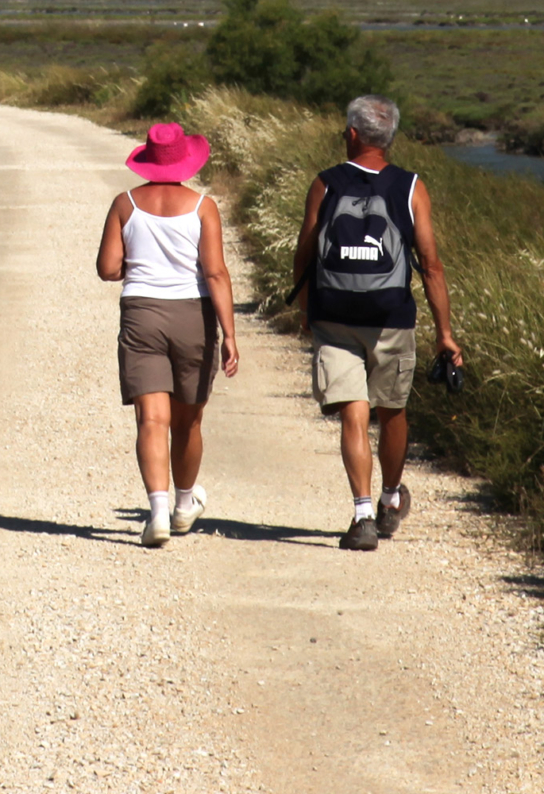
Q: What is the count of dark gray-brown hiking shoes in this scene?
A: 2